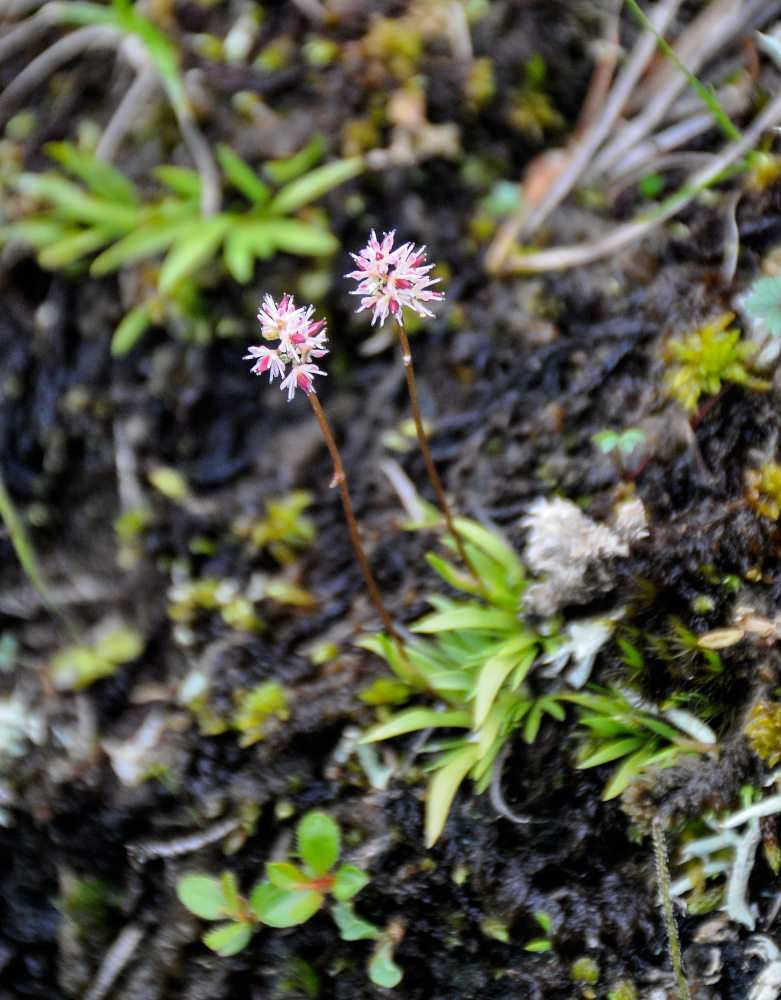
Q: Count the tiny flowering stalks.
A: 2